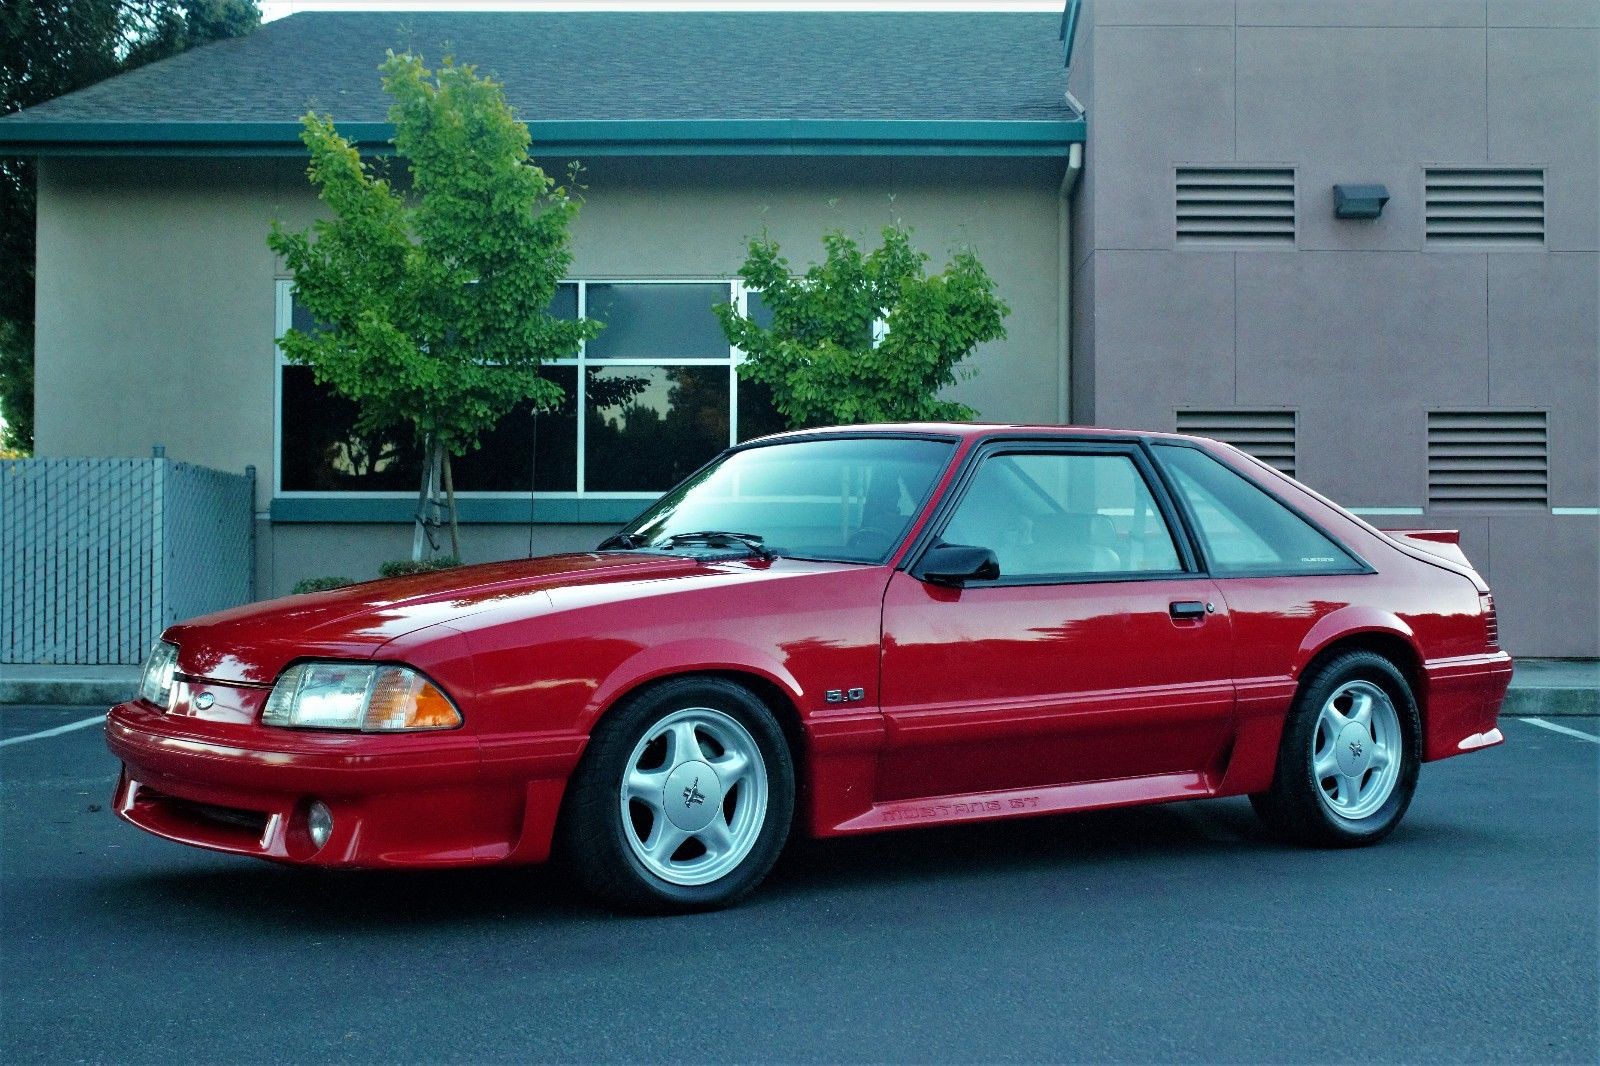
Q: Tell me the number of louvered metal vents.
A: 4